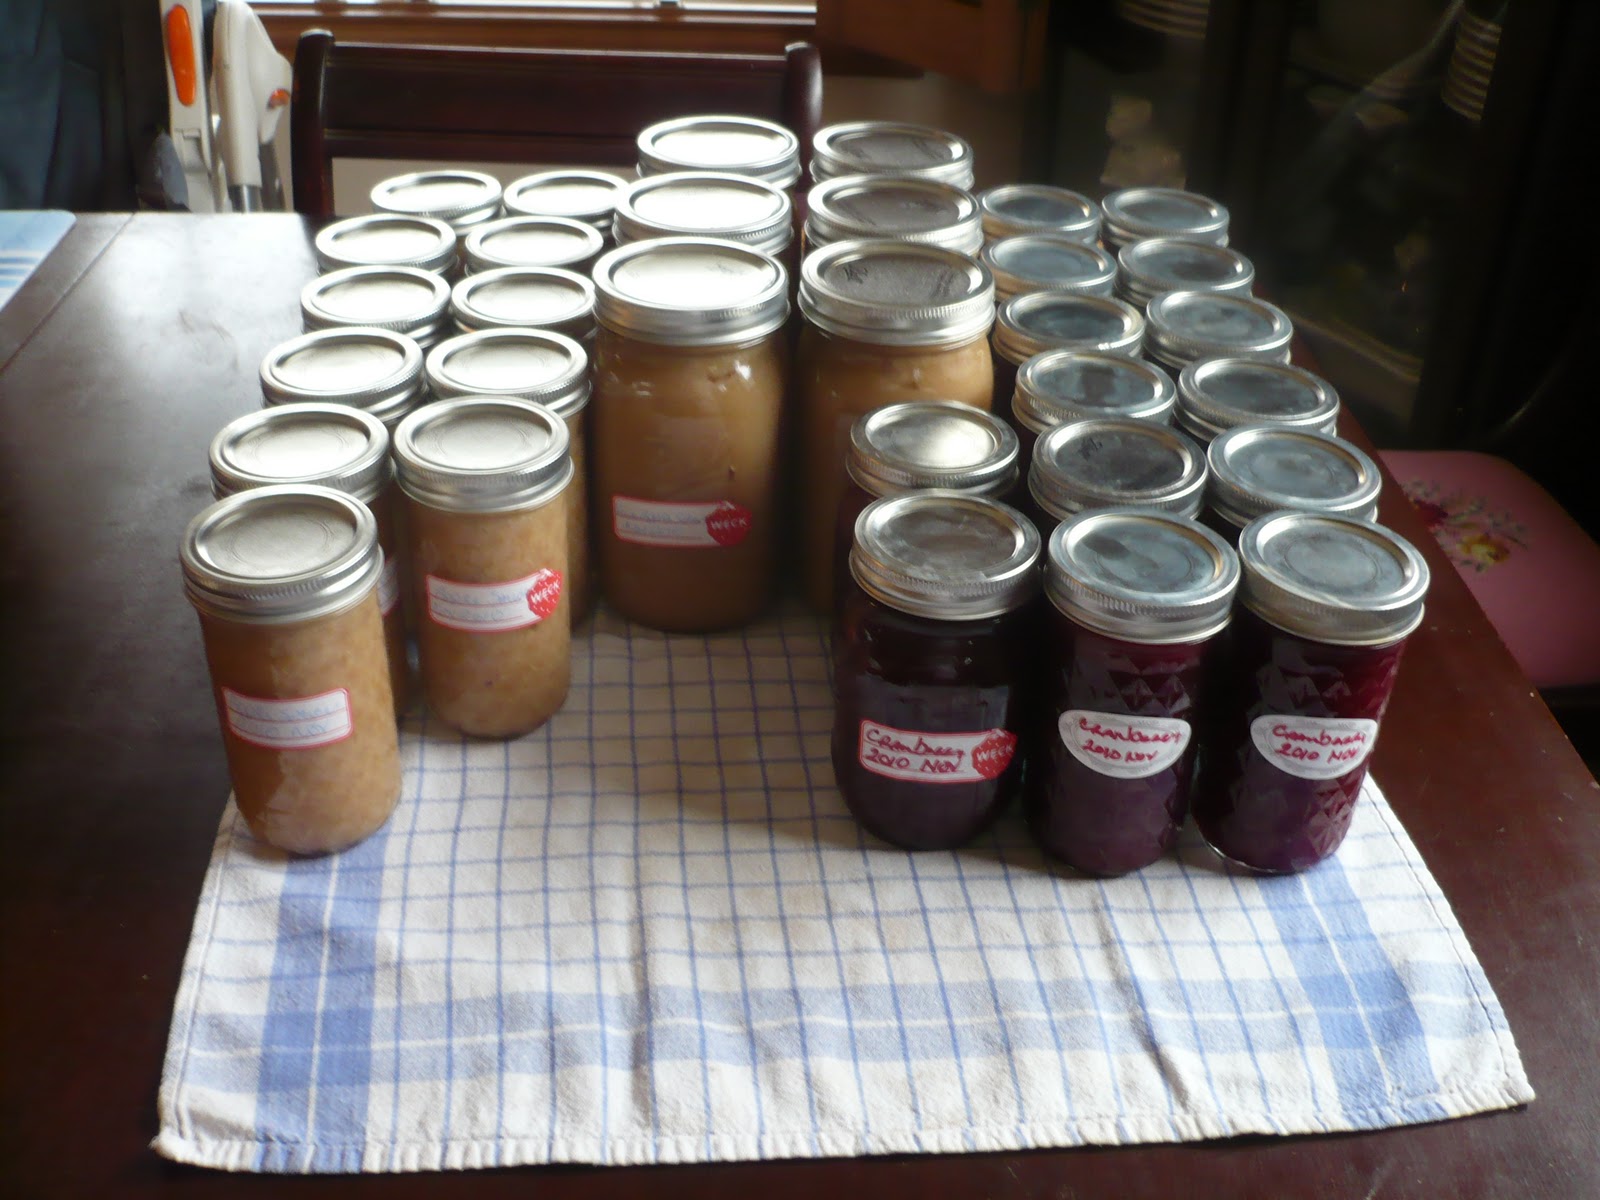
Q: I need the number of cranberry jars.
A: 14